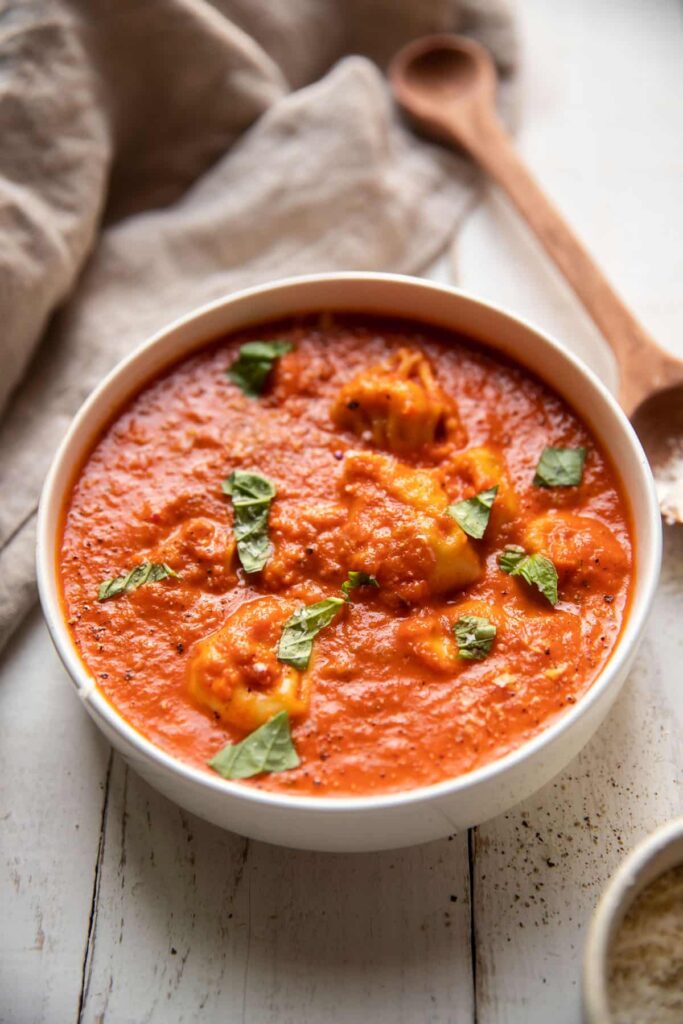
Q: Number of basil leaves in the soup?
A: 10